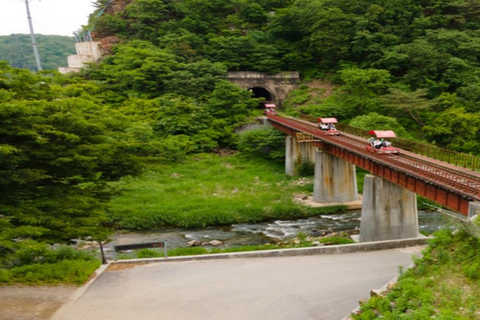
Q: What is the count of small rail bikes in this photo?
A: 3